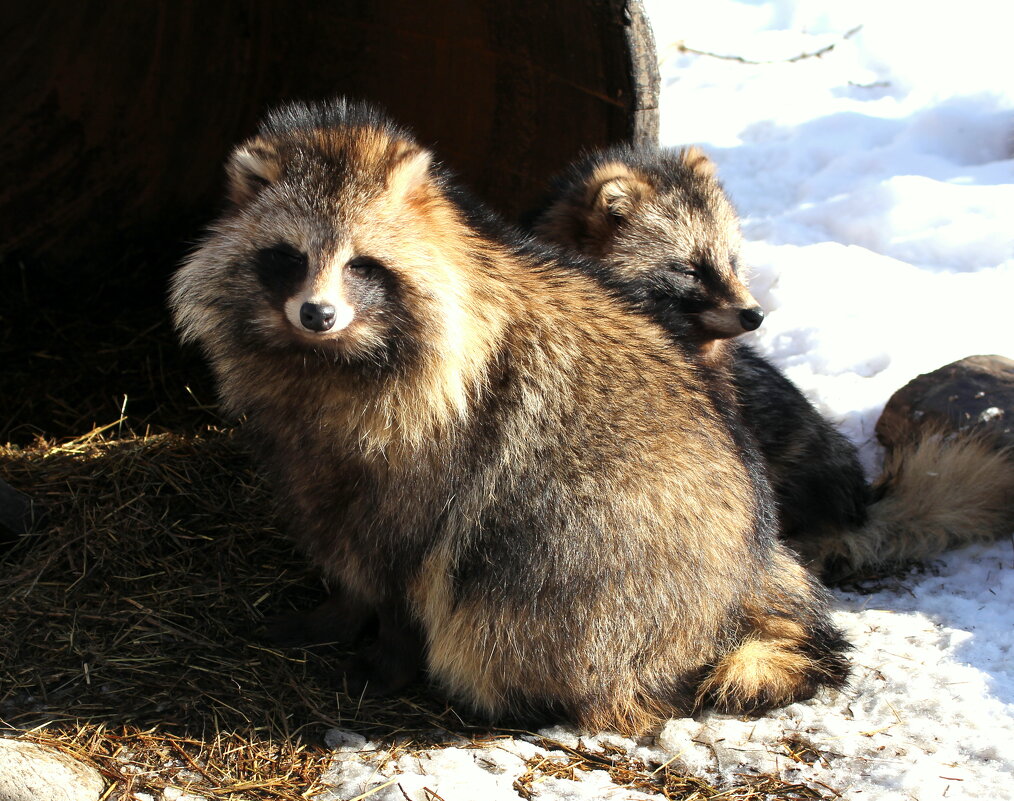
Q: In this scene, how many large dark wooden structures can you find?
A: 1